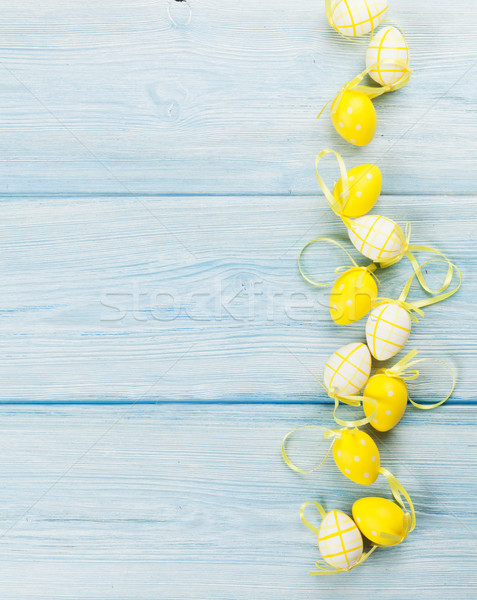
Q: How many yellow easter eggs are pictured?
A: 6